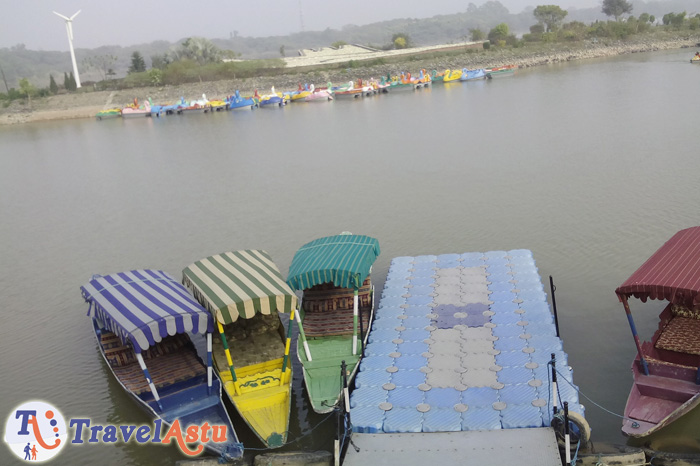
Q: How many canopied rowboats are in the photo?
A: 4